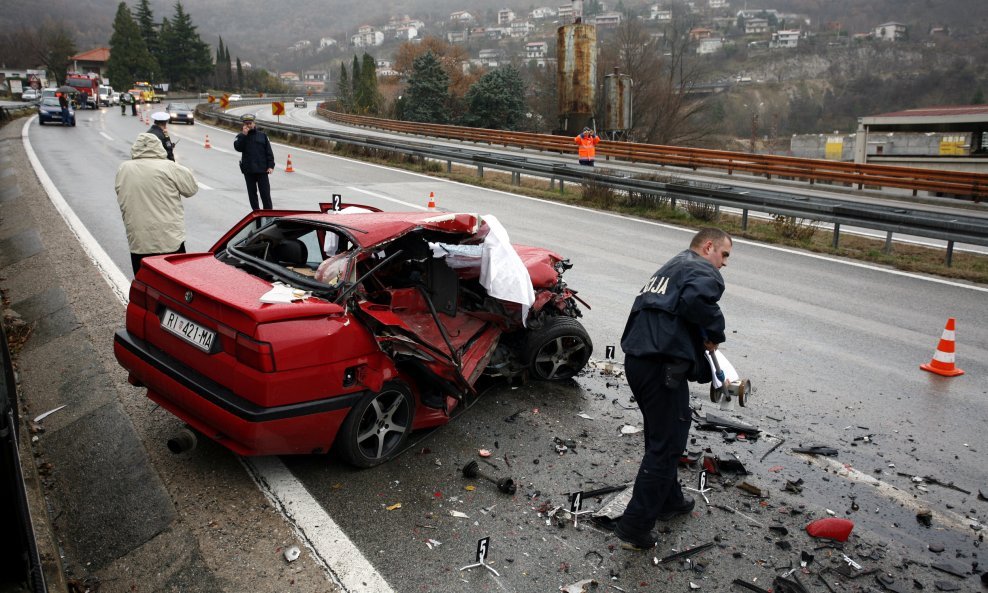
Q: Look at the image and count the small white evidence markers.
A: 5